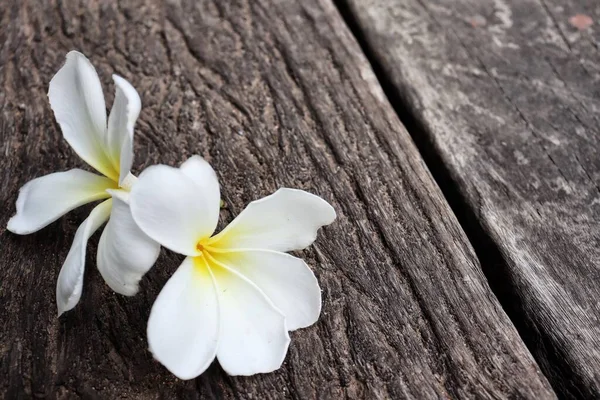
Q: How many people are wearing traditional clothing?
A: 0